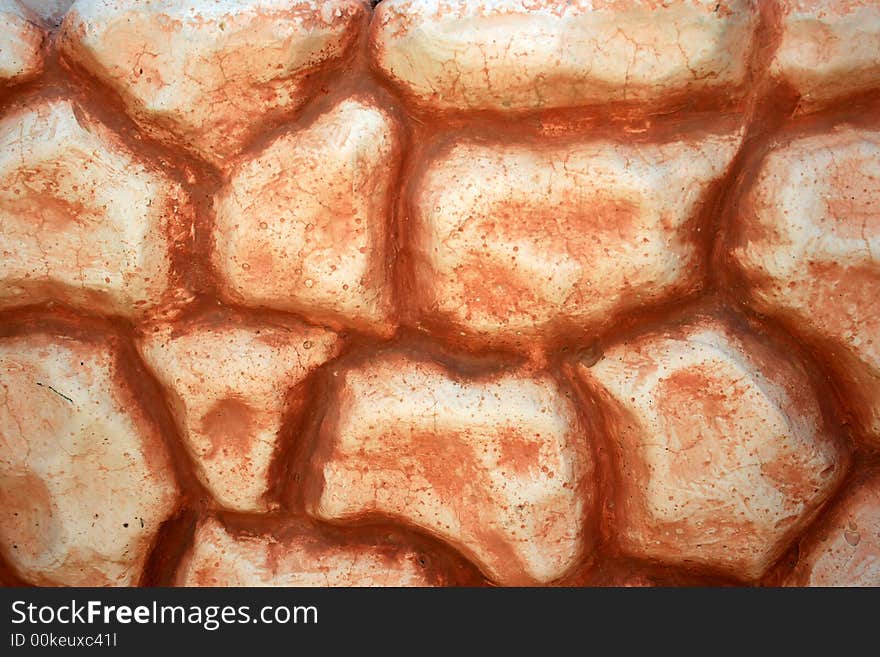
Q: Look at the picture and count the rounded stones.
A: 14